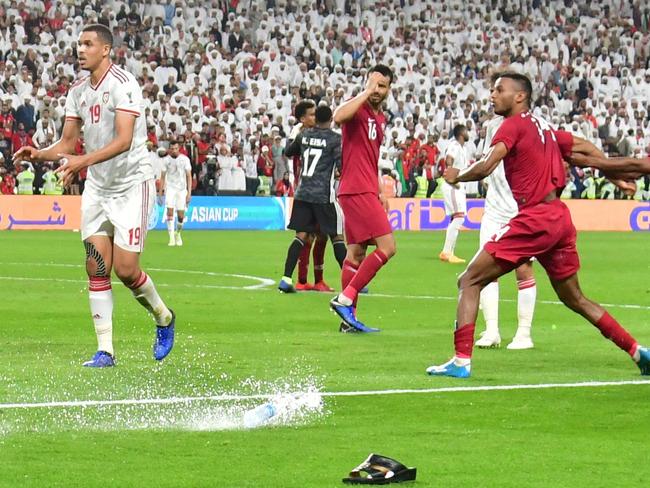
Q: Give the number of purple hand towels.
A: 0